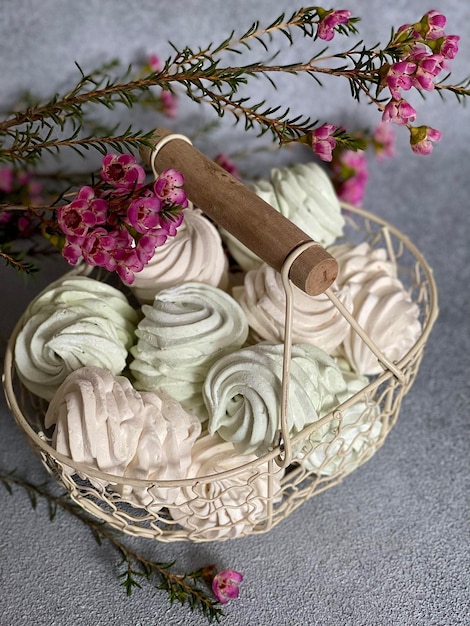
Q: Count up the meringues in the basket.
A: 10